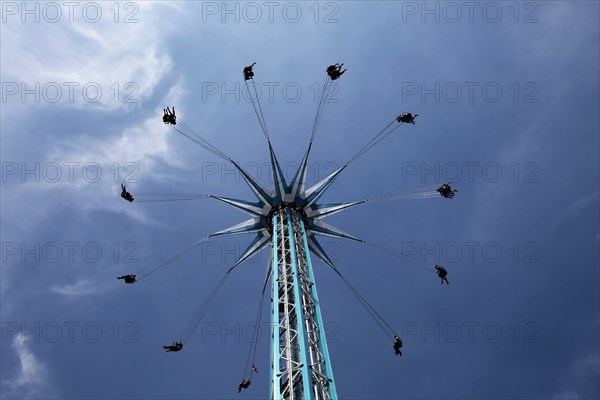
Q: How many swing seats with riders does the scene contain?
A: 11